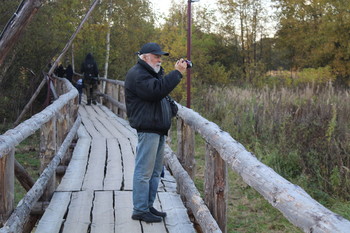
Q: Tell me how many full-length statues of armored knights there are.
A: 0